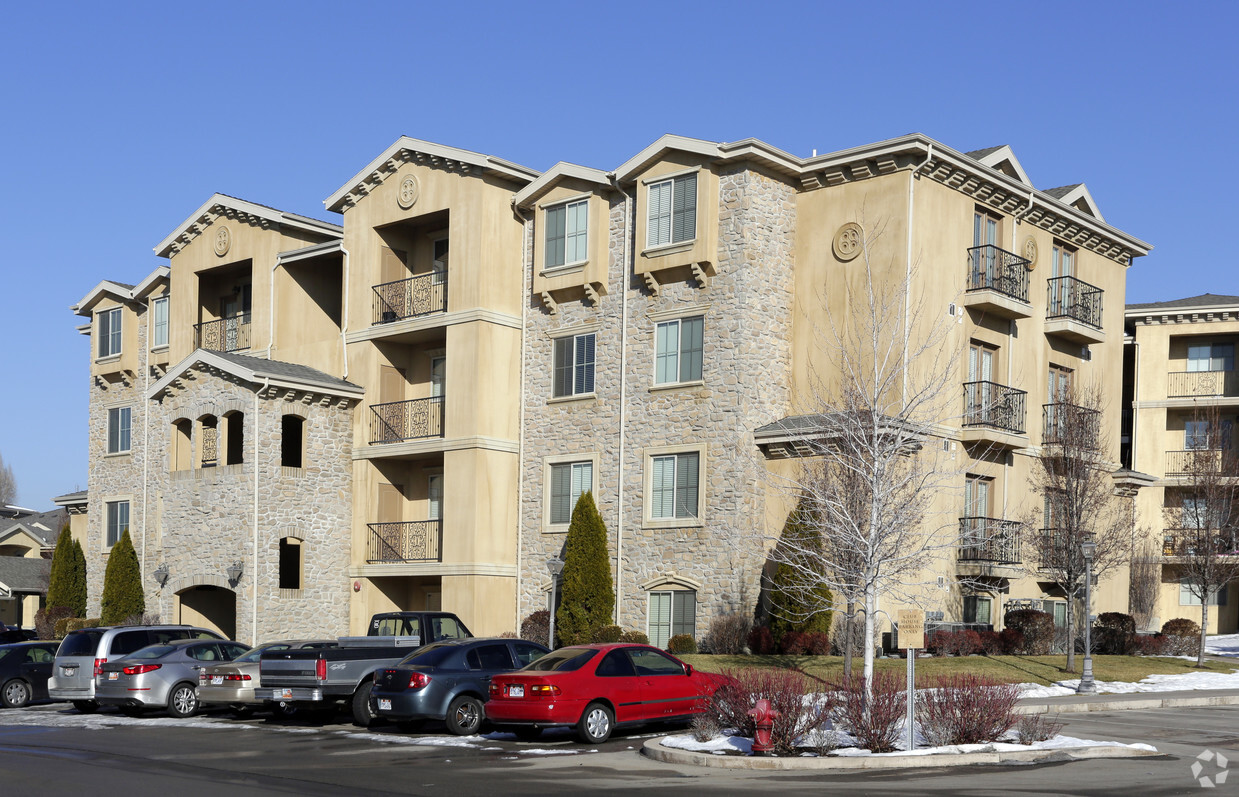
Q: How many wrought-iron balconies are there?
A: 13